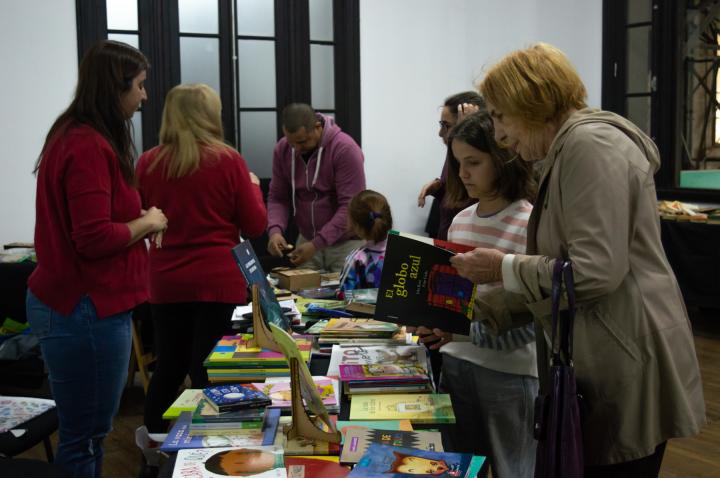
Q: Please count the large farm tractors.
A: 0